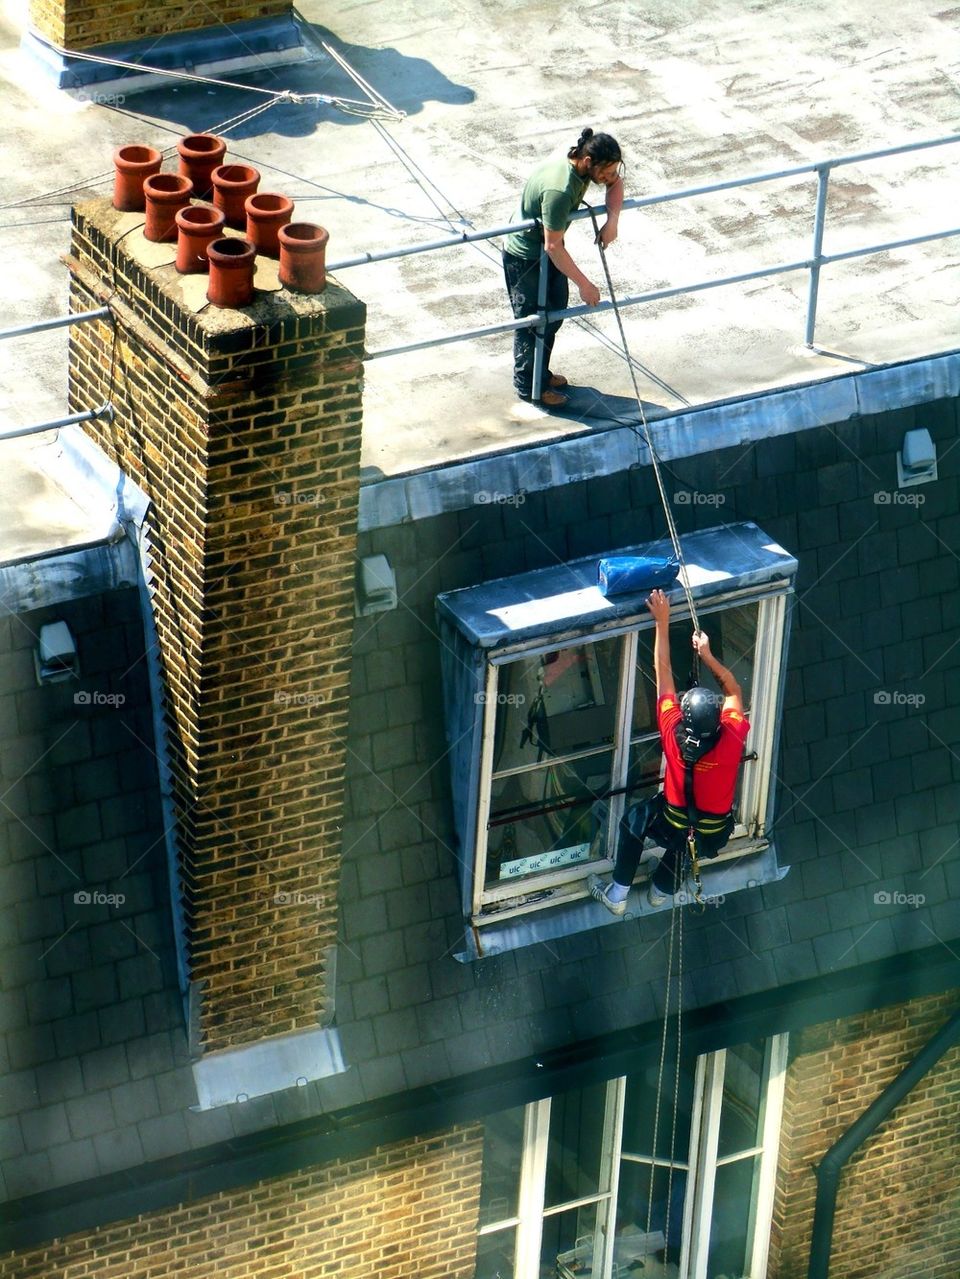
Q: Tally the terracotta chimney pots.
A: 8